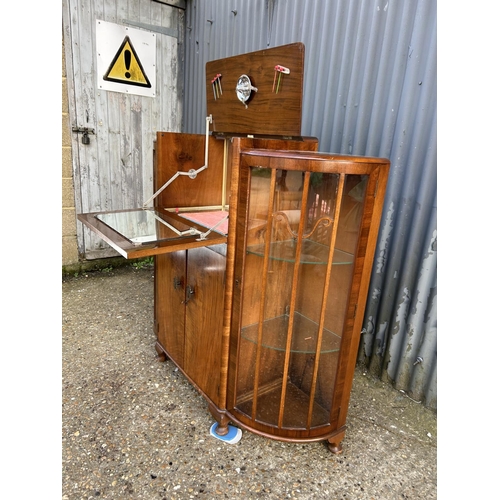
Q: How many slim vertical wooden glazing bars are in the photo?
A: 3